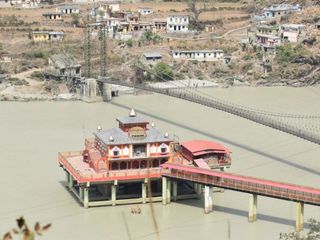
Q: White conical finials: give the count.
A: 5